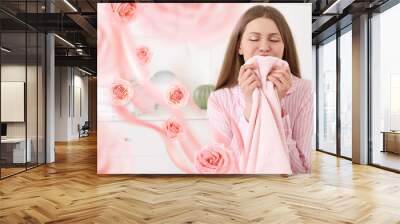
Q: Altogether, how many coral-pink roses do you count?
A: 6